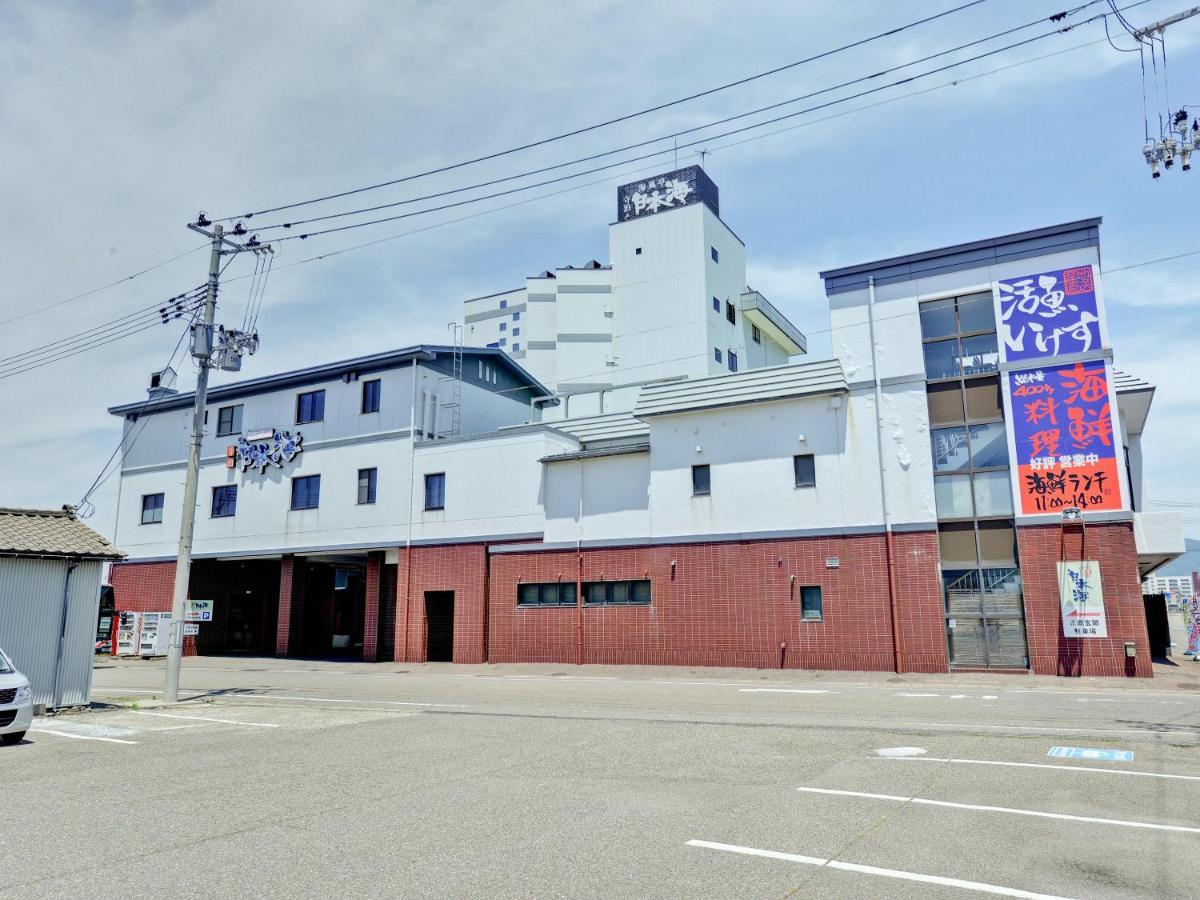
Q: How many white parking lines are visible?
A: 5